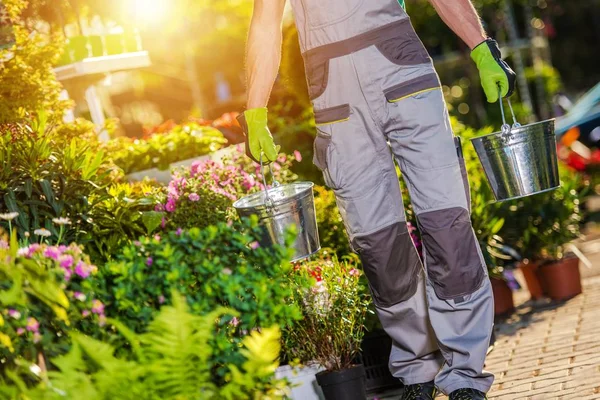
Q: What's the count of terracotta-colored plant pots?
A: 3